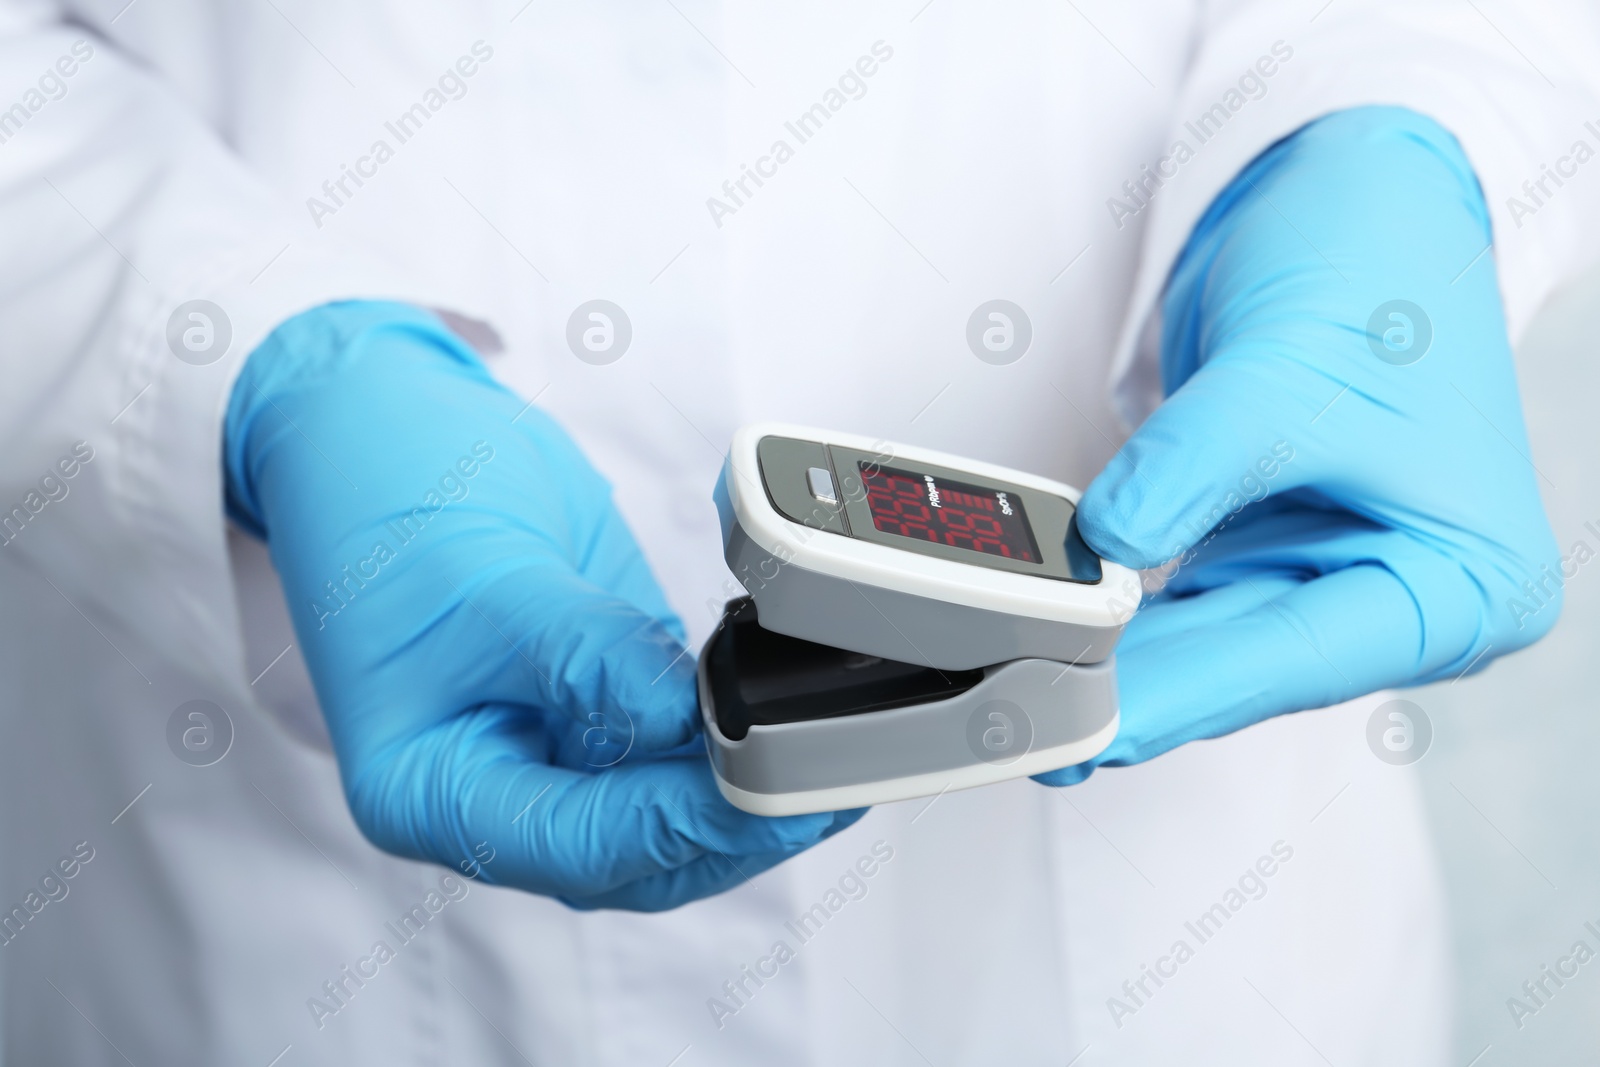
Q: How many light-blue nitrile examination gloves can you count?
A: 2